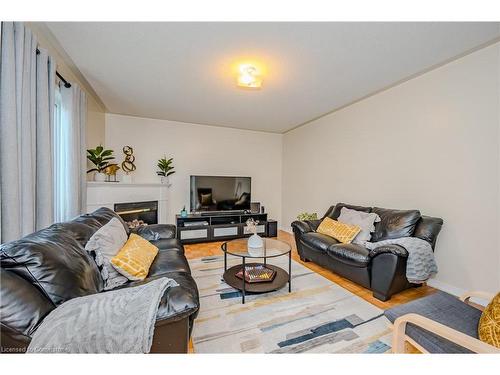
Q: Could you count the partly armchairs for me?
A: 1